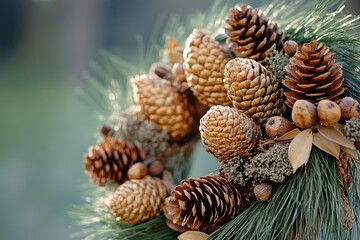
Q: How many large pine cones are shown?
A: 9